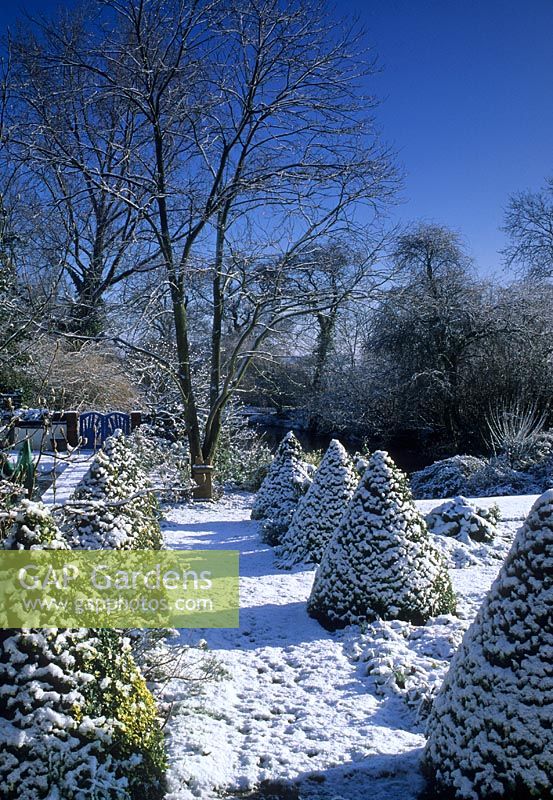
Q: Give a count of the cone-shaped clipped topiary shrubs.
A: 6